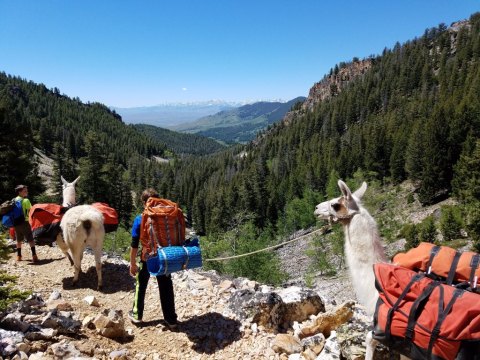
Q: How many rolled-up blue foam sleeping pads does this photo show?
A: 1